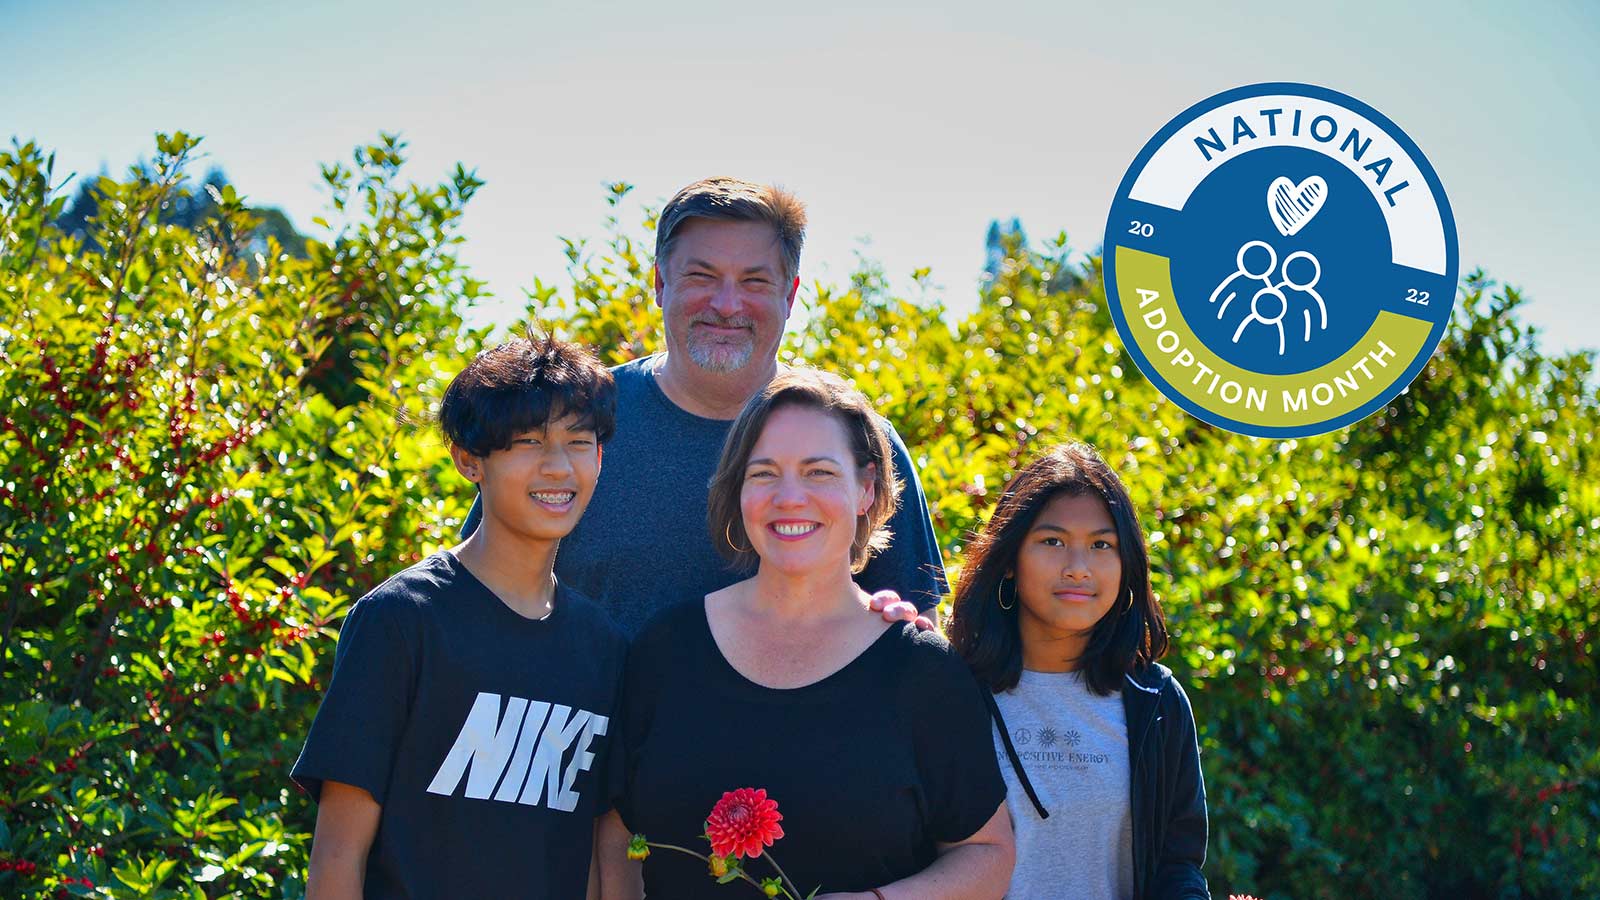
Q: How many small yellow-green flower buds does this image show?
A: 3